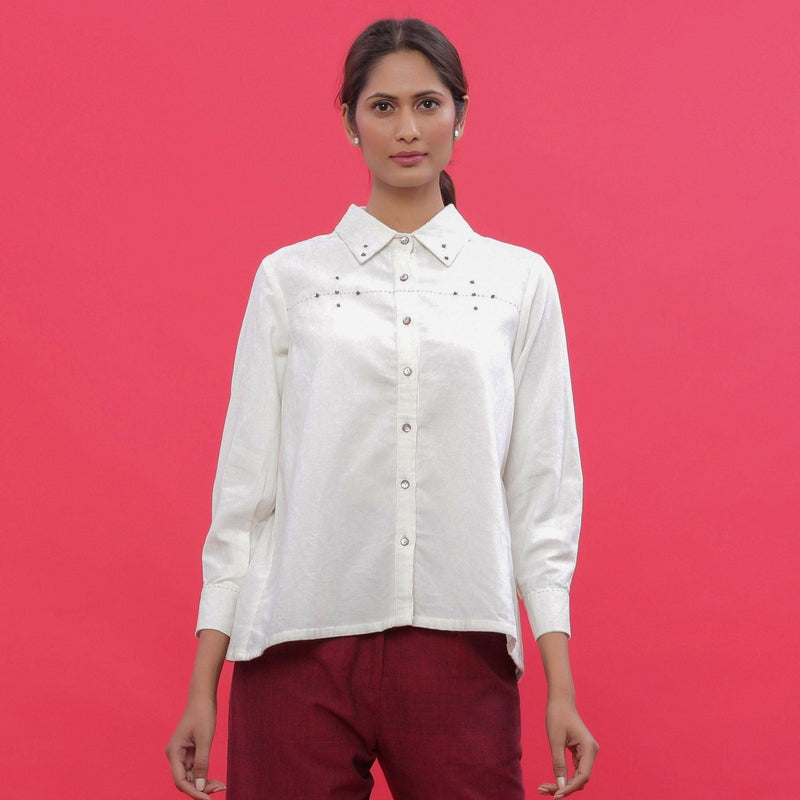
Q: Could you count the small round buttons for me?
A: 7